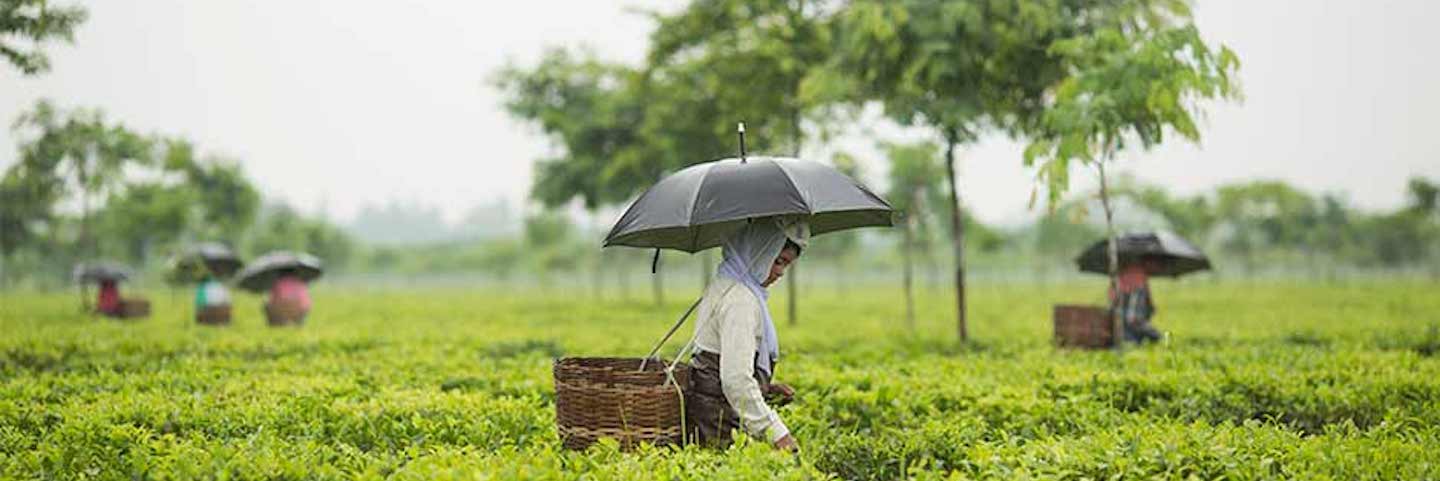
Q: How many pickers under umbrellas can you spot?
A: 5